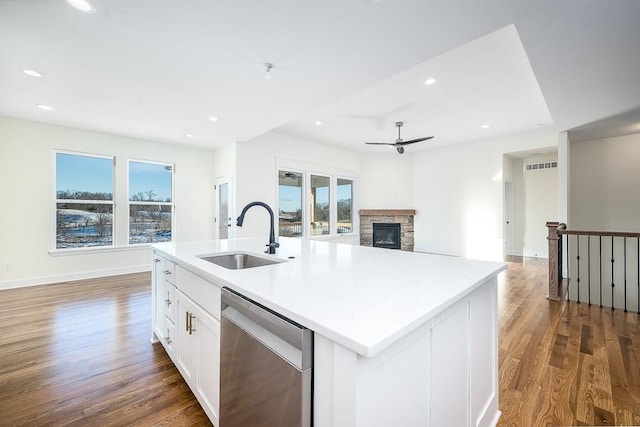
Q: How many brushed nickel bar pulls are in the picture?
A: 6